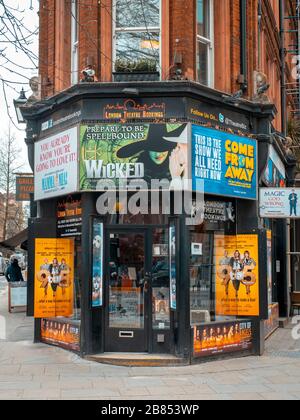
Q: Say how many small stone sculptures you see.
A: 2